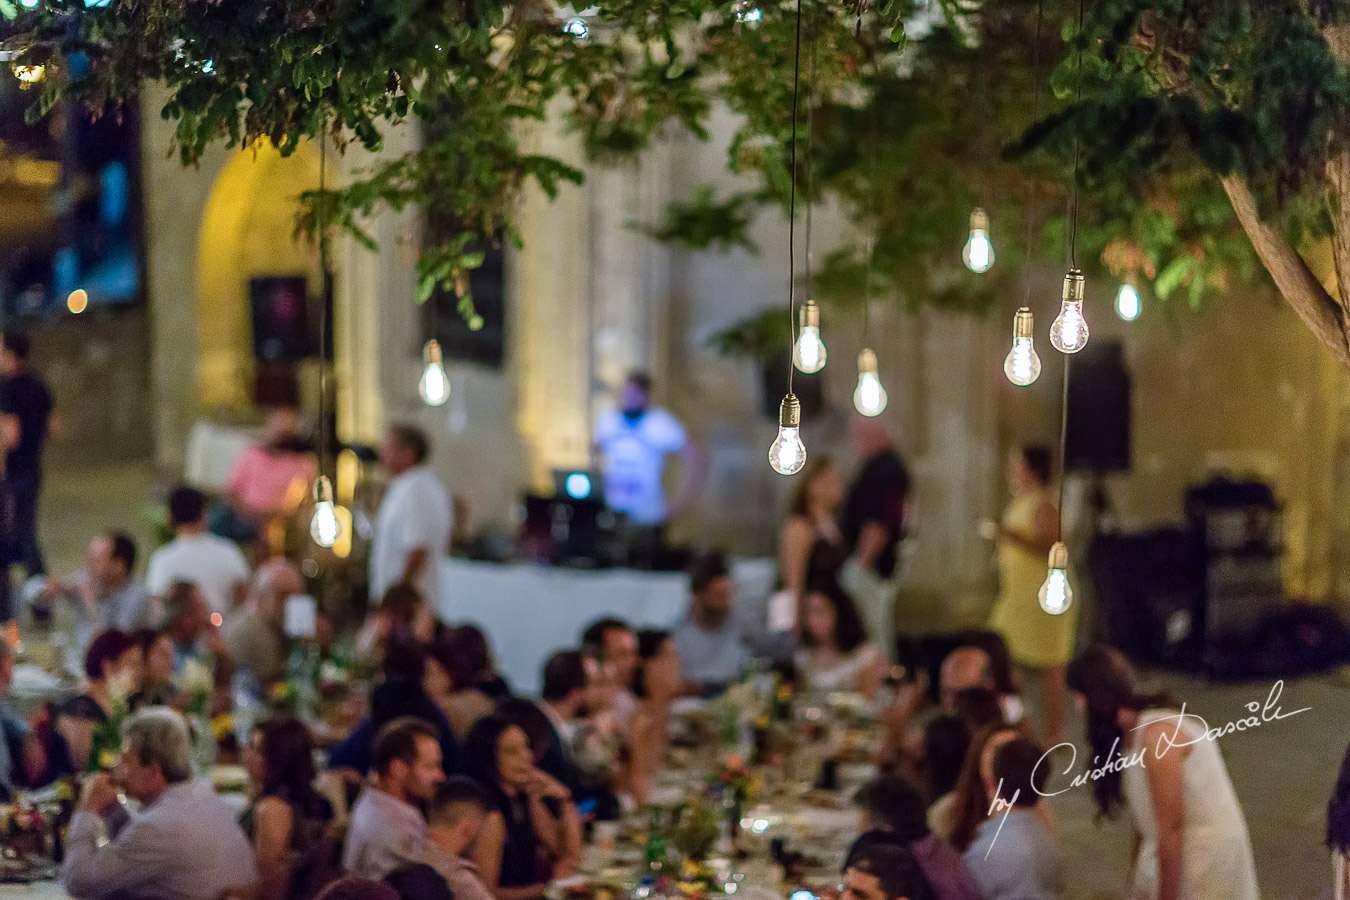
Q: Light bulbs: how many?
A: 10